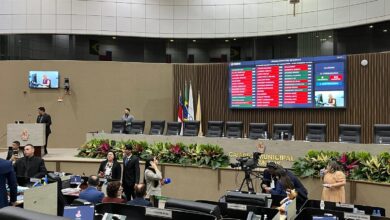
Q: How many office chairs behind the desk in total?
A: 12